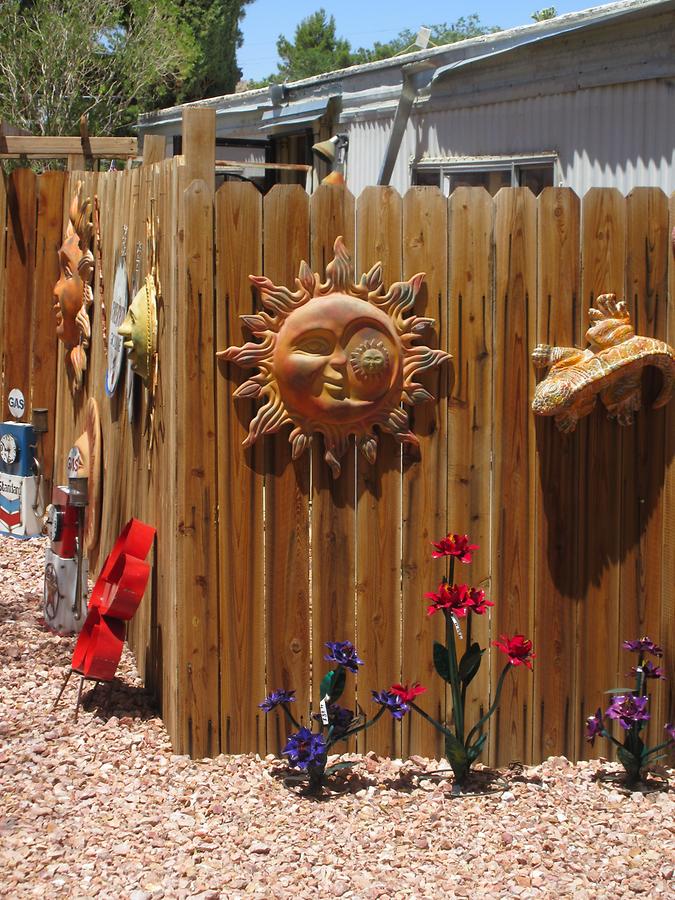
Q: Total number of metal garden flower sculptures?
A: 3